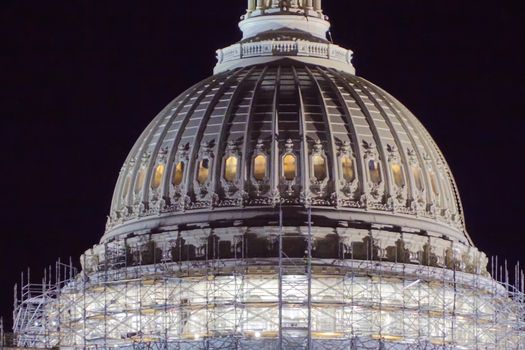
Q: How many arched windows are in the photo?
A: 14